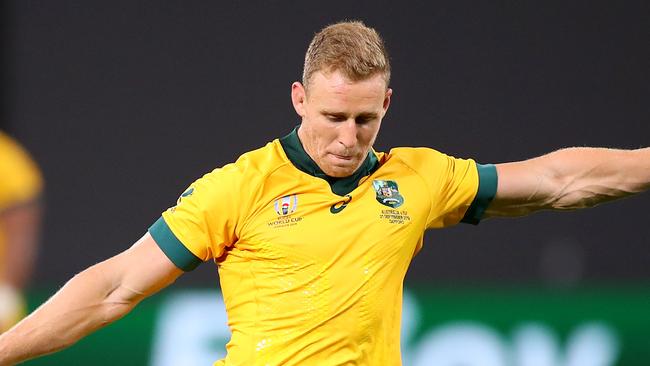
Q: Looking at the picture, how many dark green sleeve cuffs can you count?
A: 2